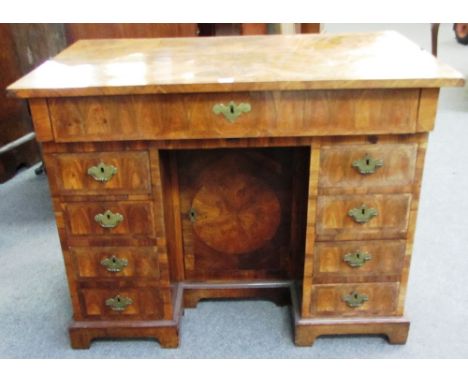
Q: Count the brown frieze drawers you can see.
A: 1